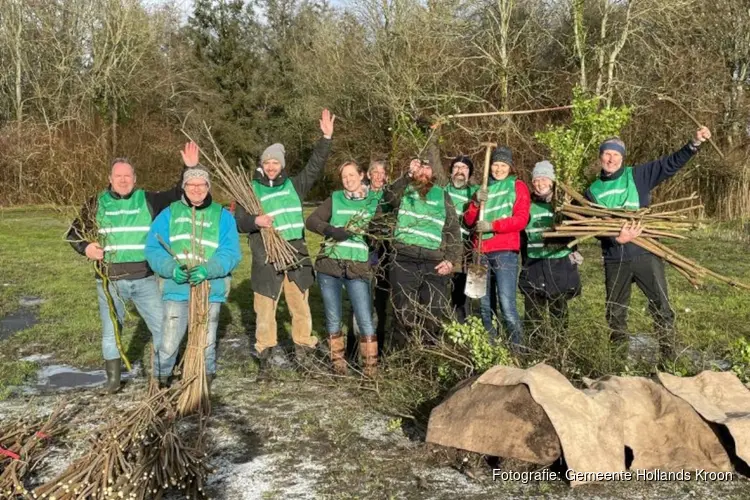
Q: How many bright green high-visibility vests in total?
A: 10